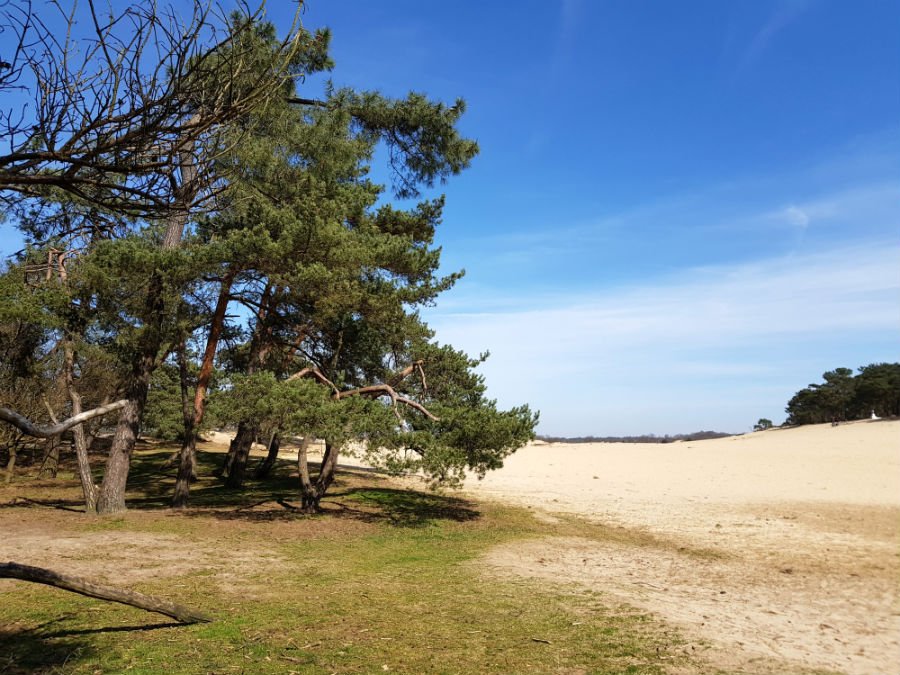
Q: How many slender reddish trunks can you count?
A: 1